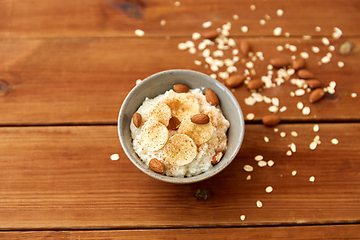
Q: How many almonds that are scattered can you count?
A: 10